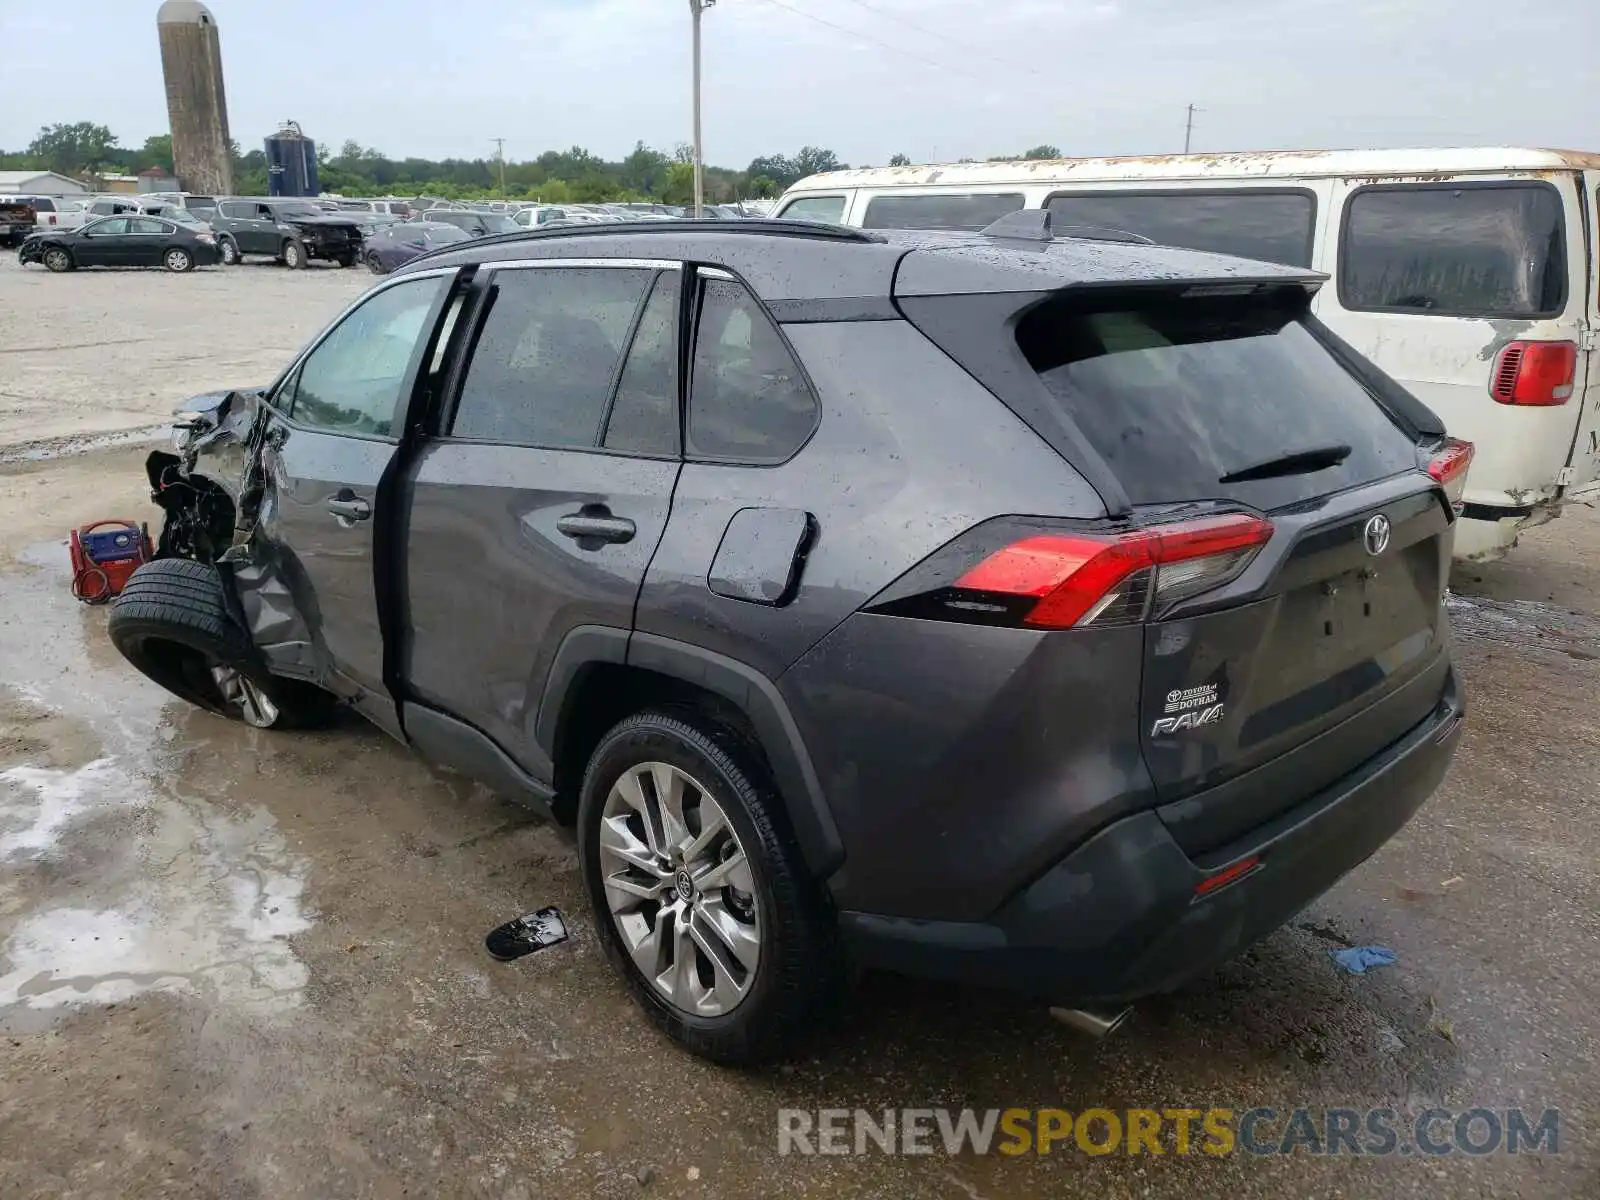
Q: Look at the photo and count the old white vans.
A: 1